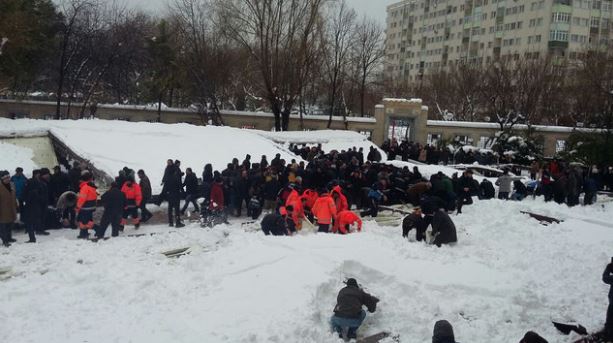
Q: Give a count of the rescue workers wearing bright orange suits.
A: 7